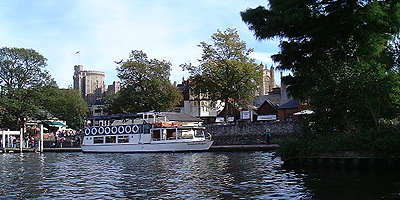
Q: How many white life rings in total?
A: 8